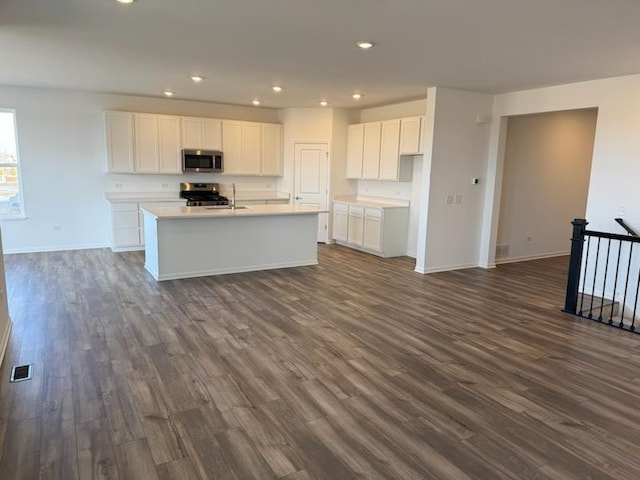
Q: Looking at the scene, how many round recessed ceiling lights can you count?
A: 8